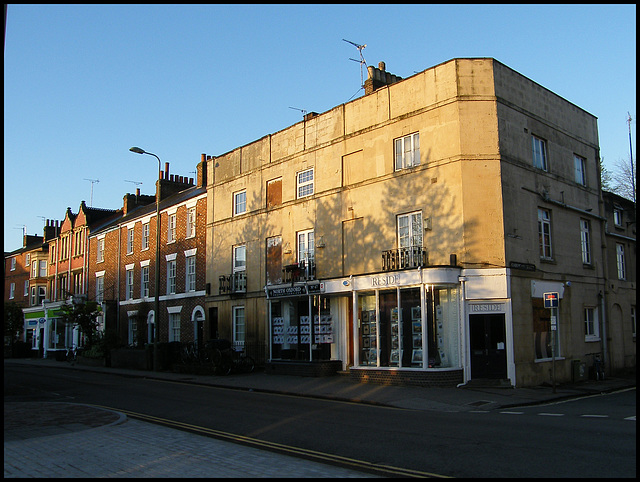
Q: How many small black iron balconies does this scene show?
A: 3